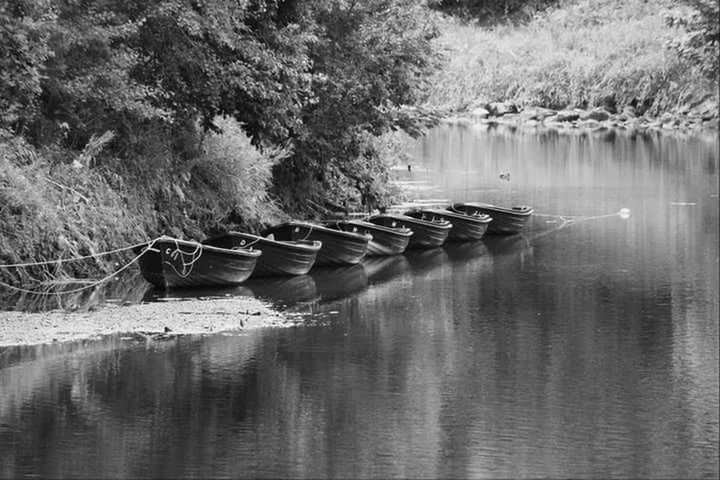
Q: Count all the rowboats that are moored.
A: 7